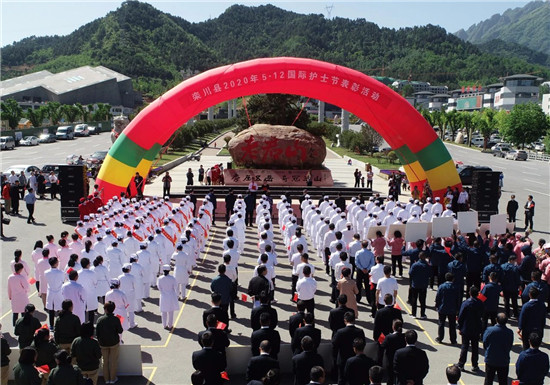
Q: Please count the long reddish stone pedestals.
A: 1